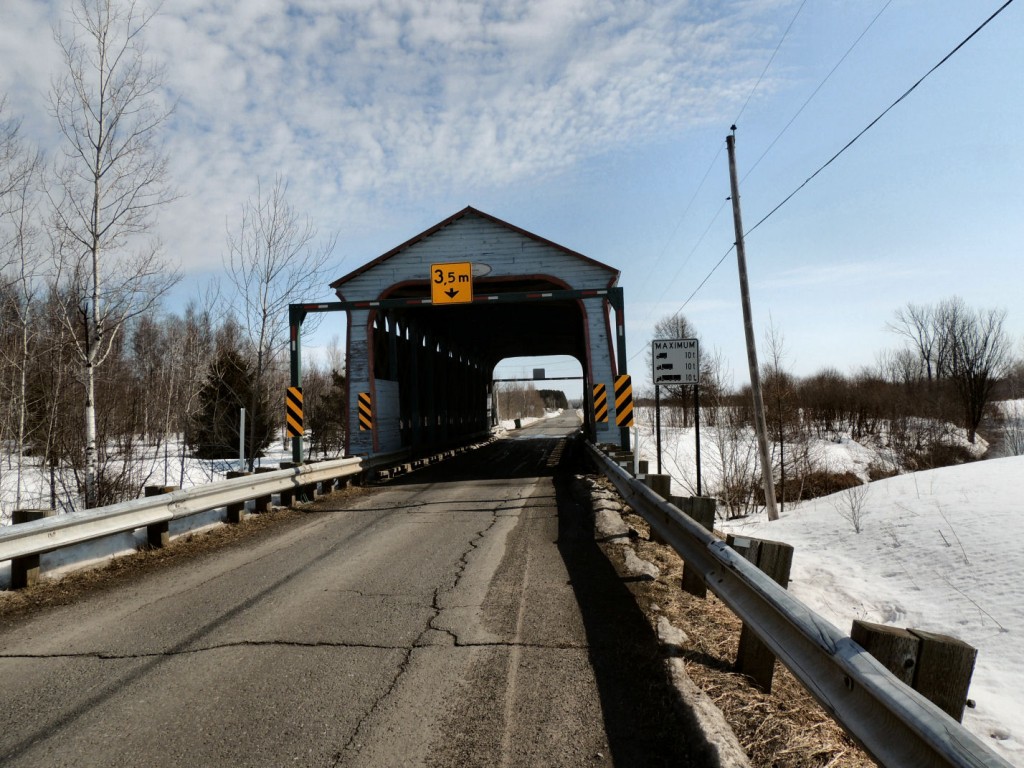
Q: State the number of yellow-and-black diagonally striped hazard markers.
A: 4